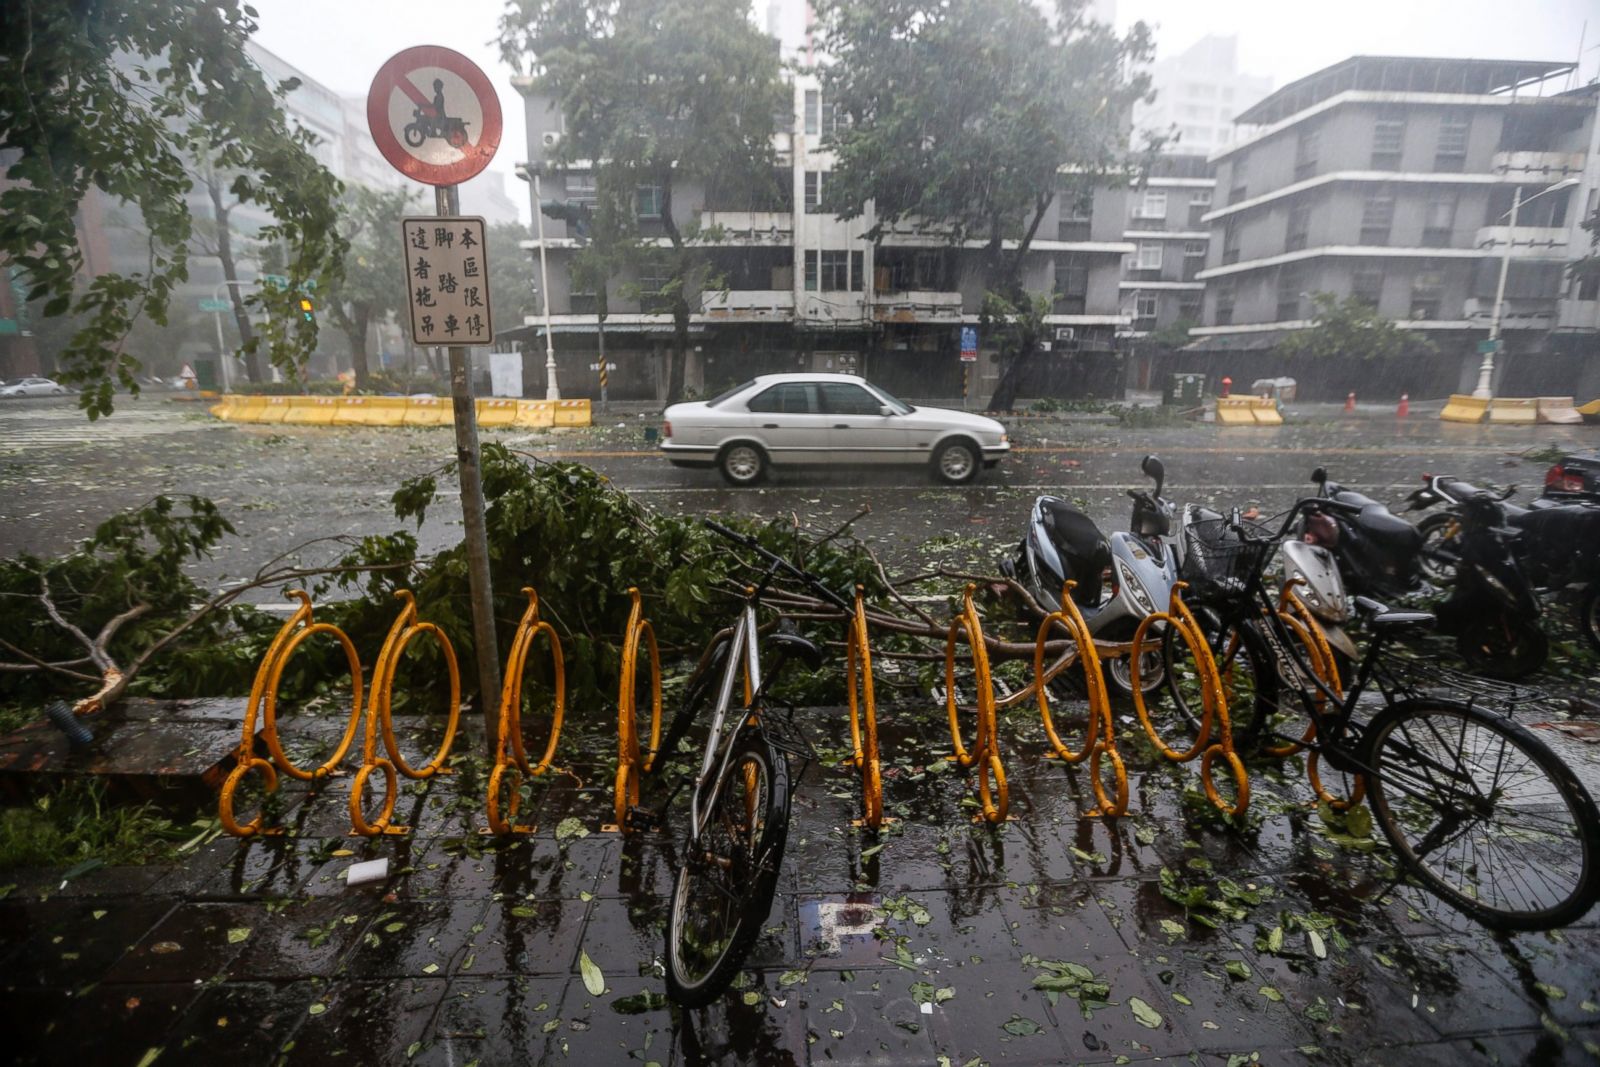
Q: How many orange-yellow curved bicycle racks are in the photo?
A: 10